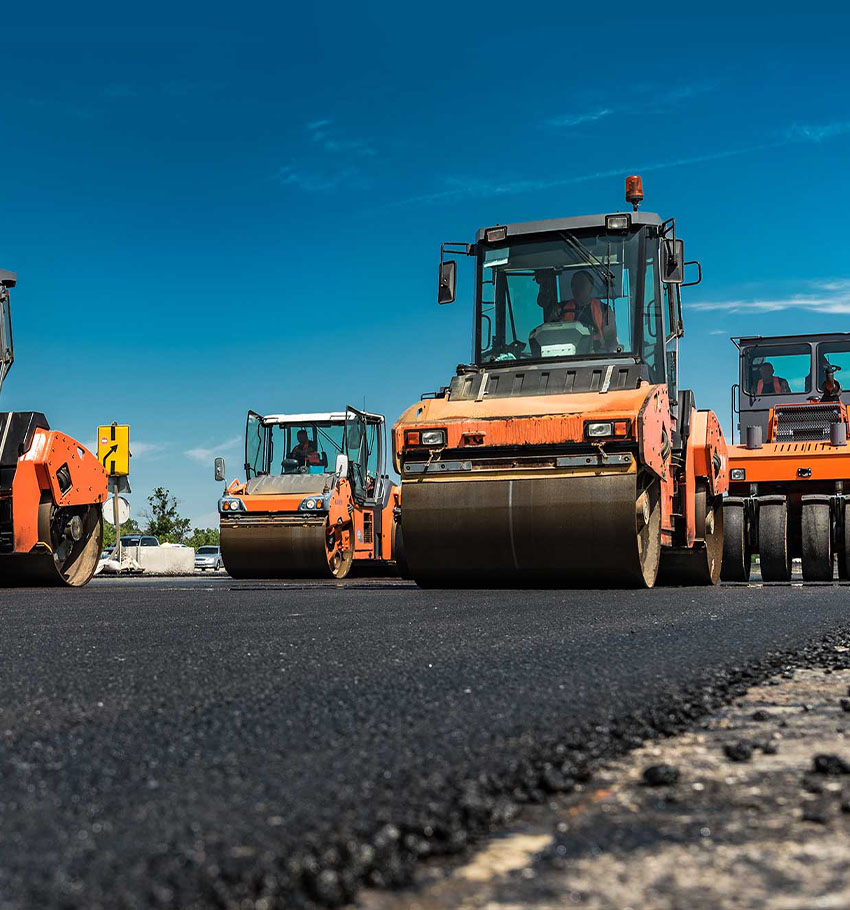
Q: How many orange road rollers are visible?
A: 4